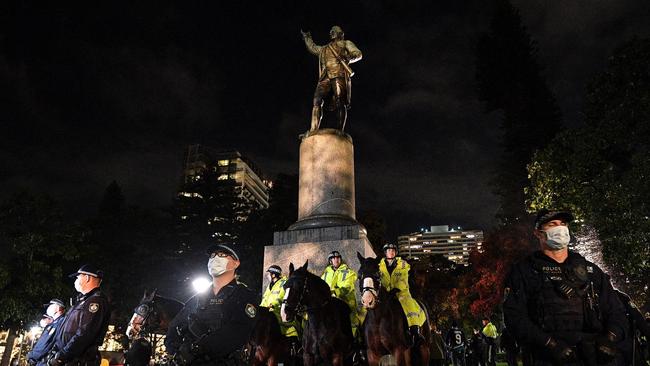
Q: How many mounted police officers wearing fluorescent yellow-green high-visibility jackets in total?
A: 3